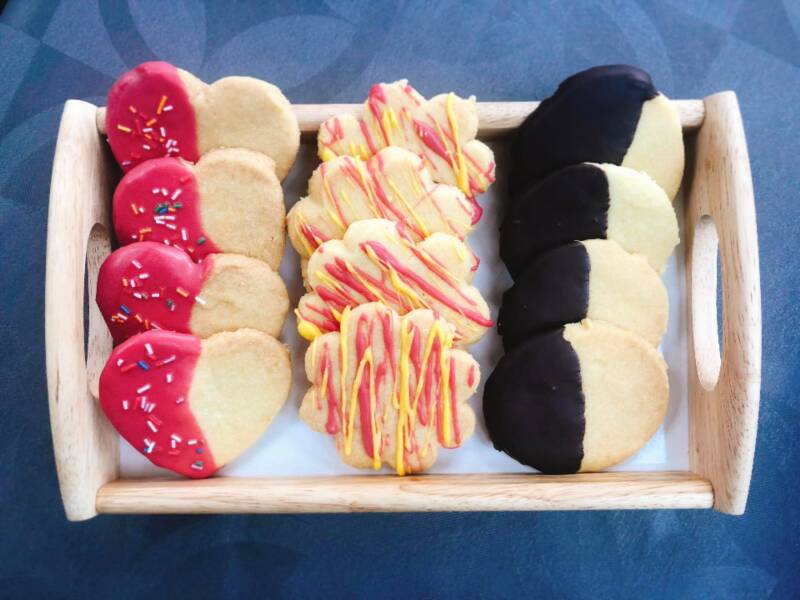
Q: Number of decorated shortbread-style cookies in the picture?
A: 12